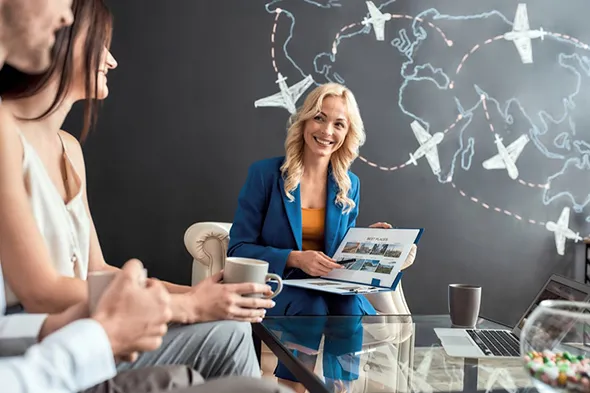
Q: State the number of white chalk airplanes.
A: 6